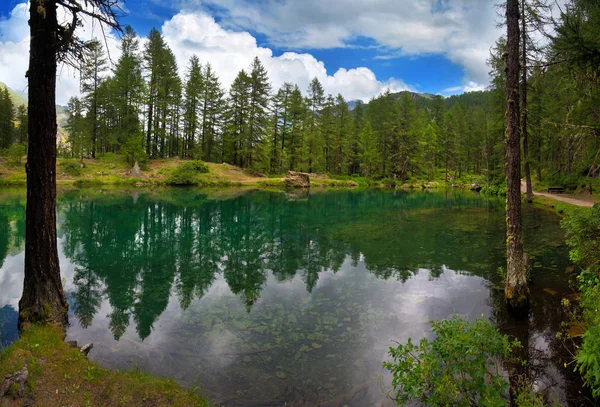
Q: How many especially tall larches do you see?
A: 2